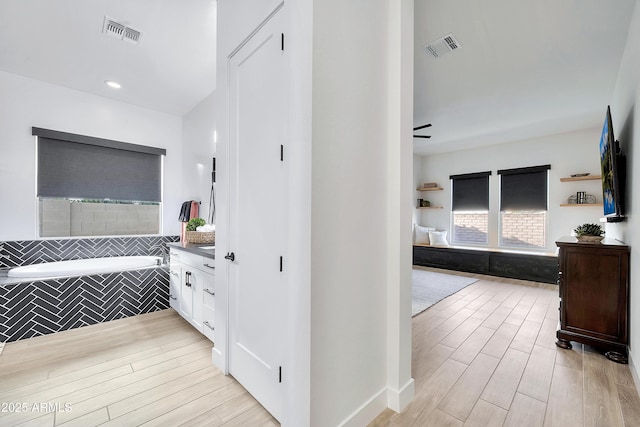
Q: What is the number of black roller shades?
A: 3